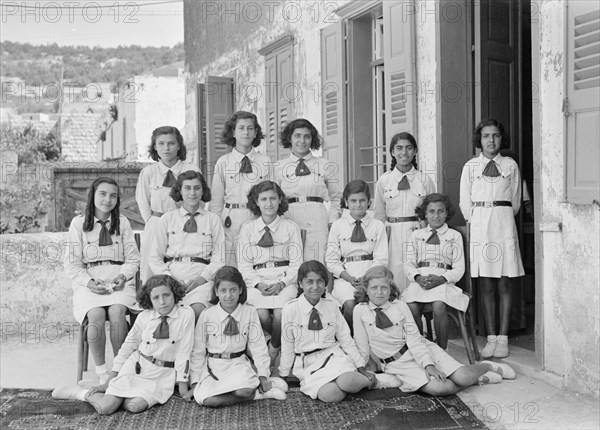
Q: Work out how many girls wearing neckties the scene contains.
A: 14